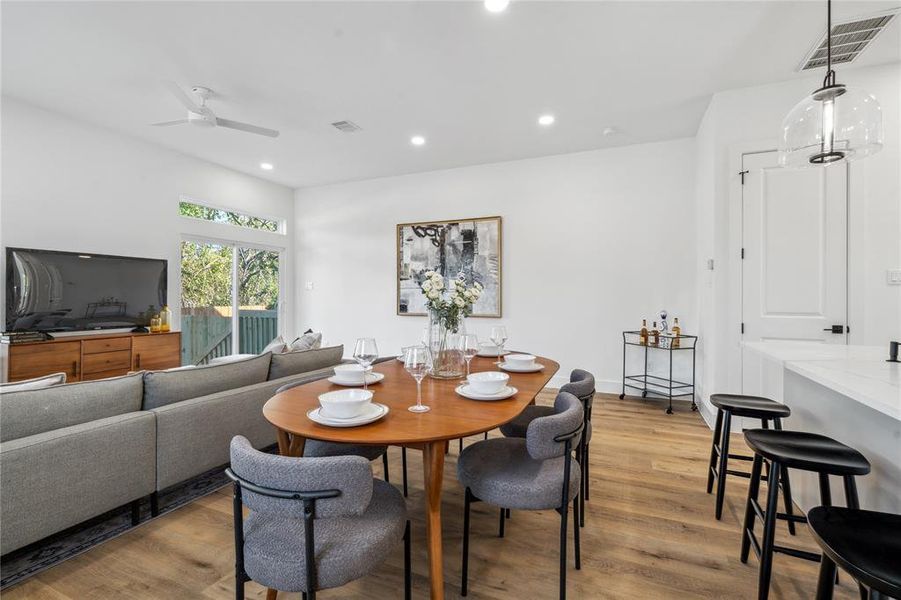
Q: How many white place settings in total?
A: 6